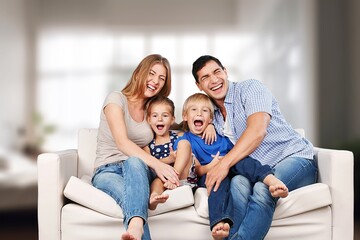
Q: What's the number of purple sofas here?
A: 0